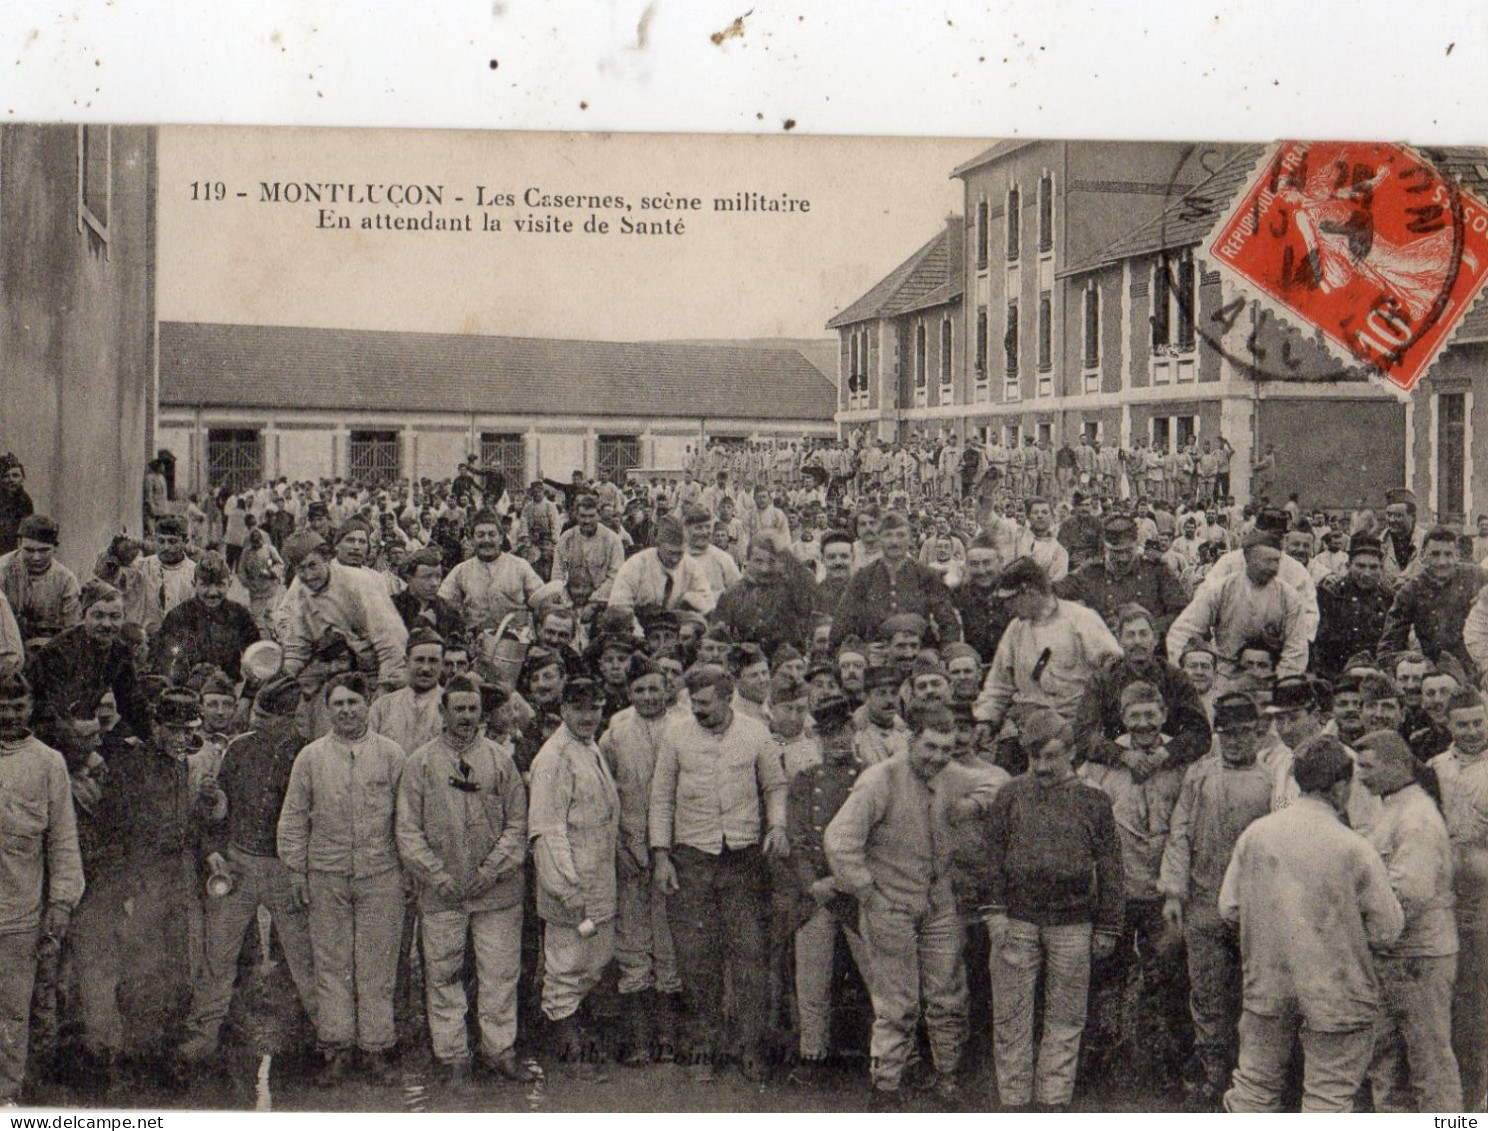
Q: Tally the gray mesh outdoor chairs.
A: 0